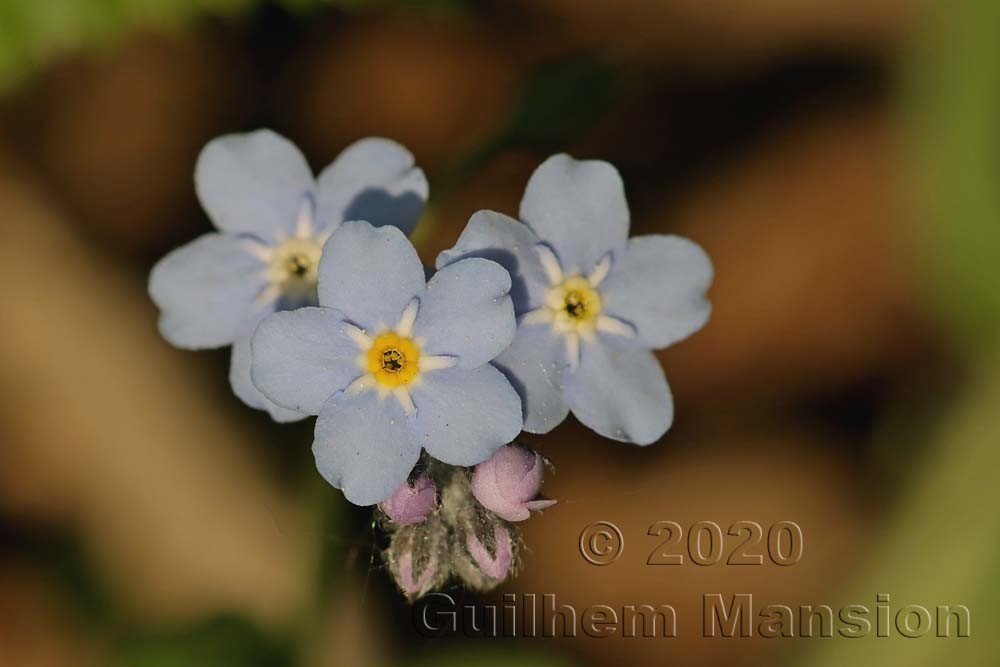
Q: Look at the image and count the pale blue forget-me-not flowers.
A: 3